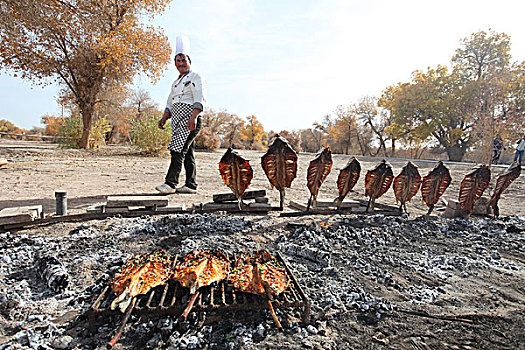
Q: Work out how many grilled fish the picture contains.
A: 12